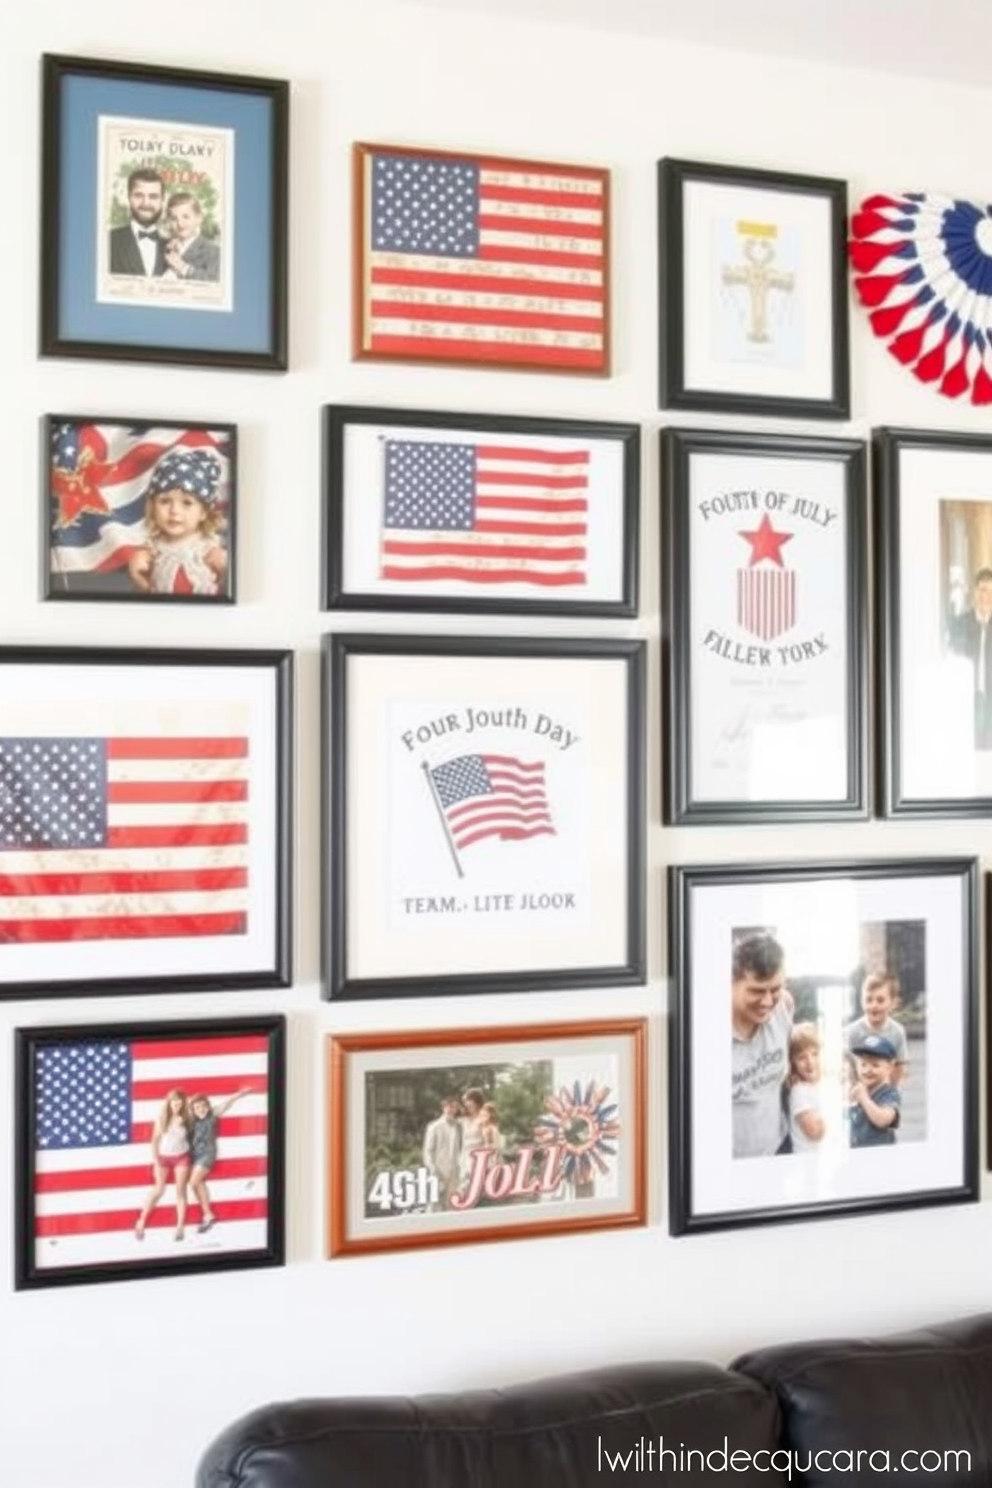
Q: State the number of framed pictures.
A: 12